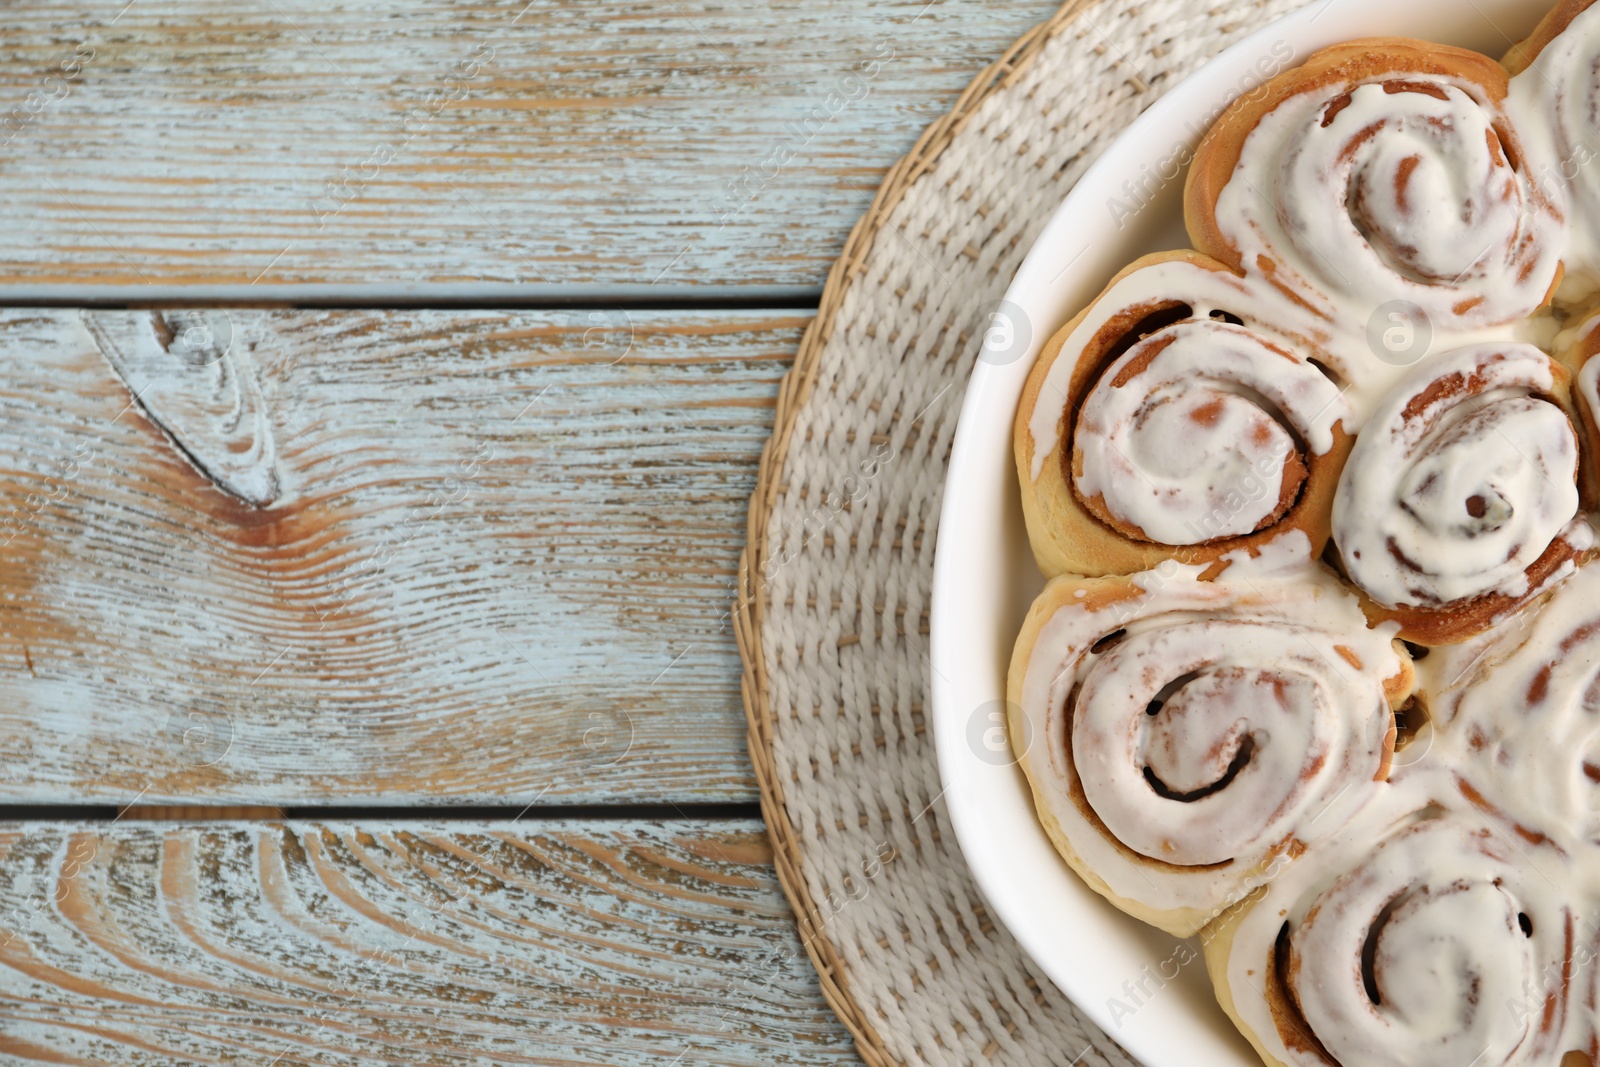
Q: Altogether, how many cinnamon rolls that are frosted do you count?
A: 8